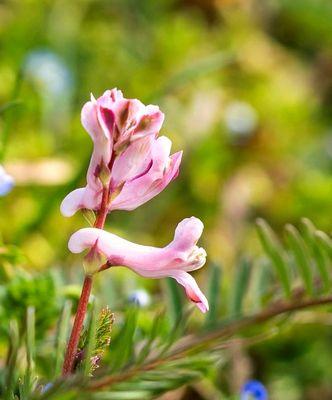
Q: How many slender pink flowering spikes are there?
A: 1